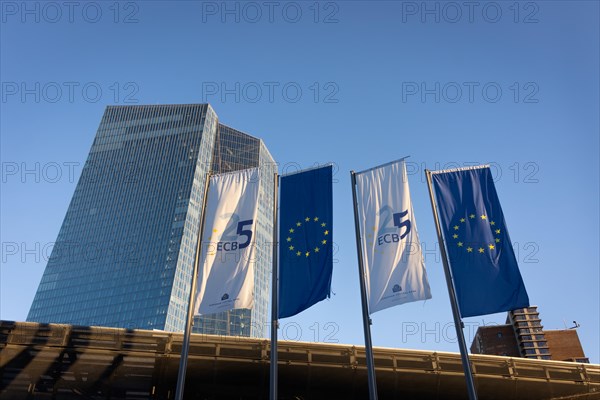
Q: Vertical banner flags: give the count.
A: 4